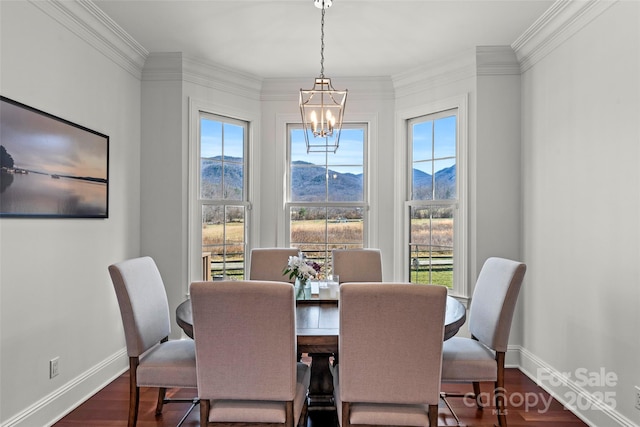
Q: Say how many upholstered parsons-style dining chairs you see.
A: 6